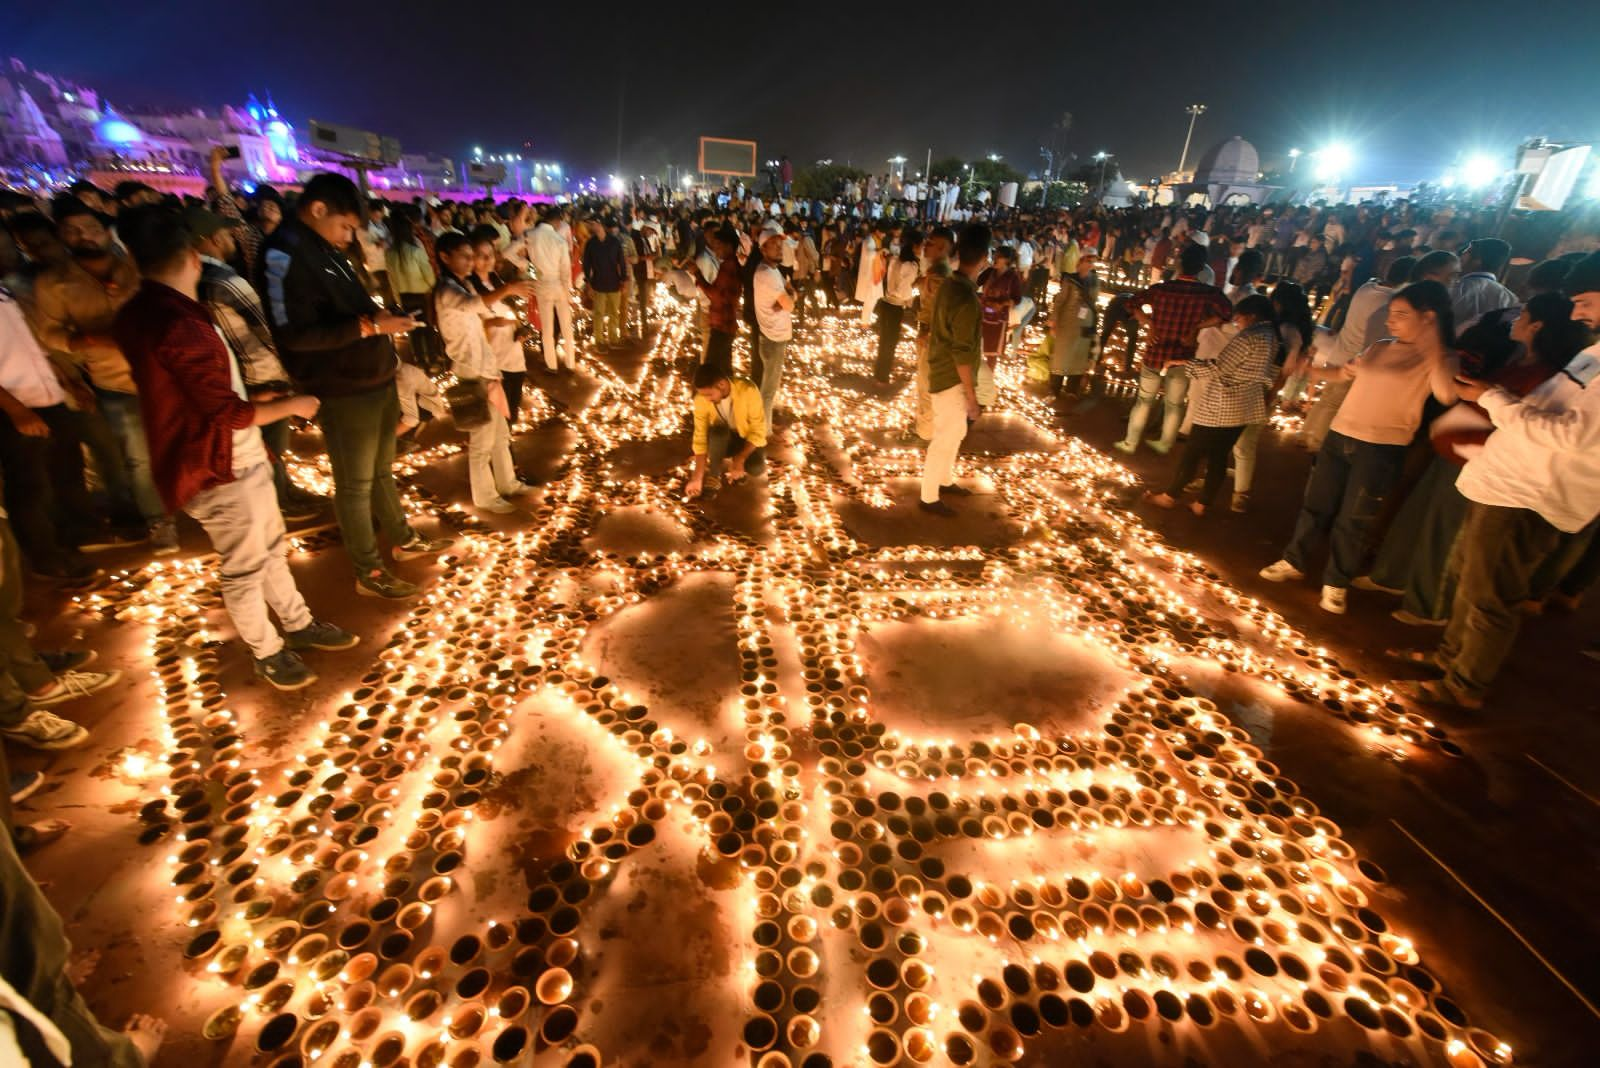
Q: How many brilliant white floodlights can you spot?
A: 2